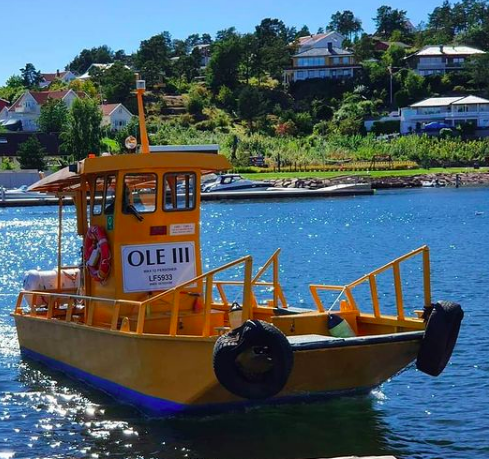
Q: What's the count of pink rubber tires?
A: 0